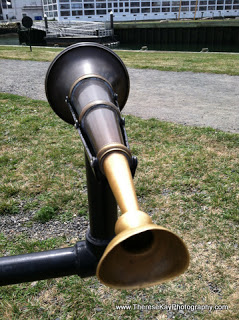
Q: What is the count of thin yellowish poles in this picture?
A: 2